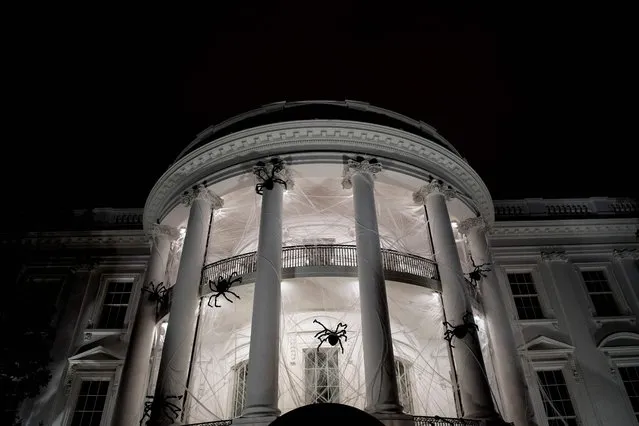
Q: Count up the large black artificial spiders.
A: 7